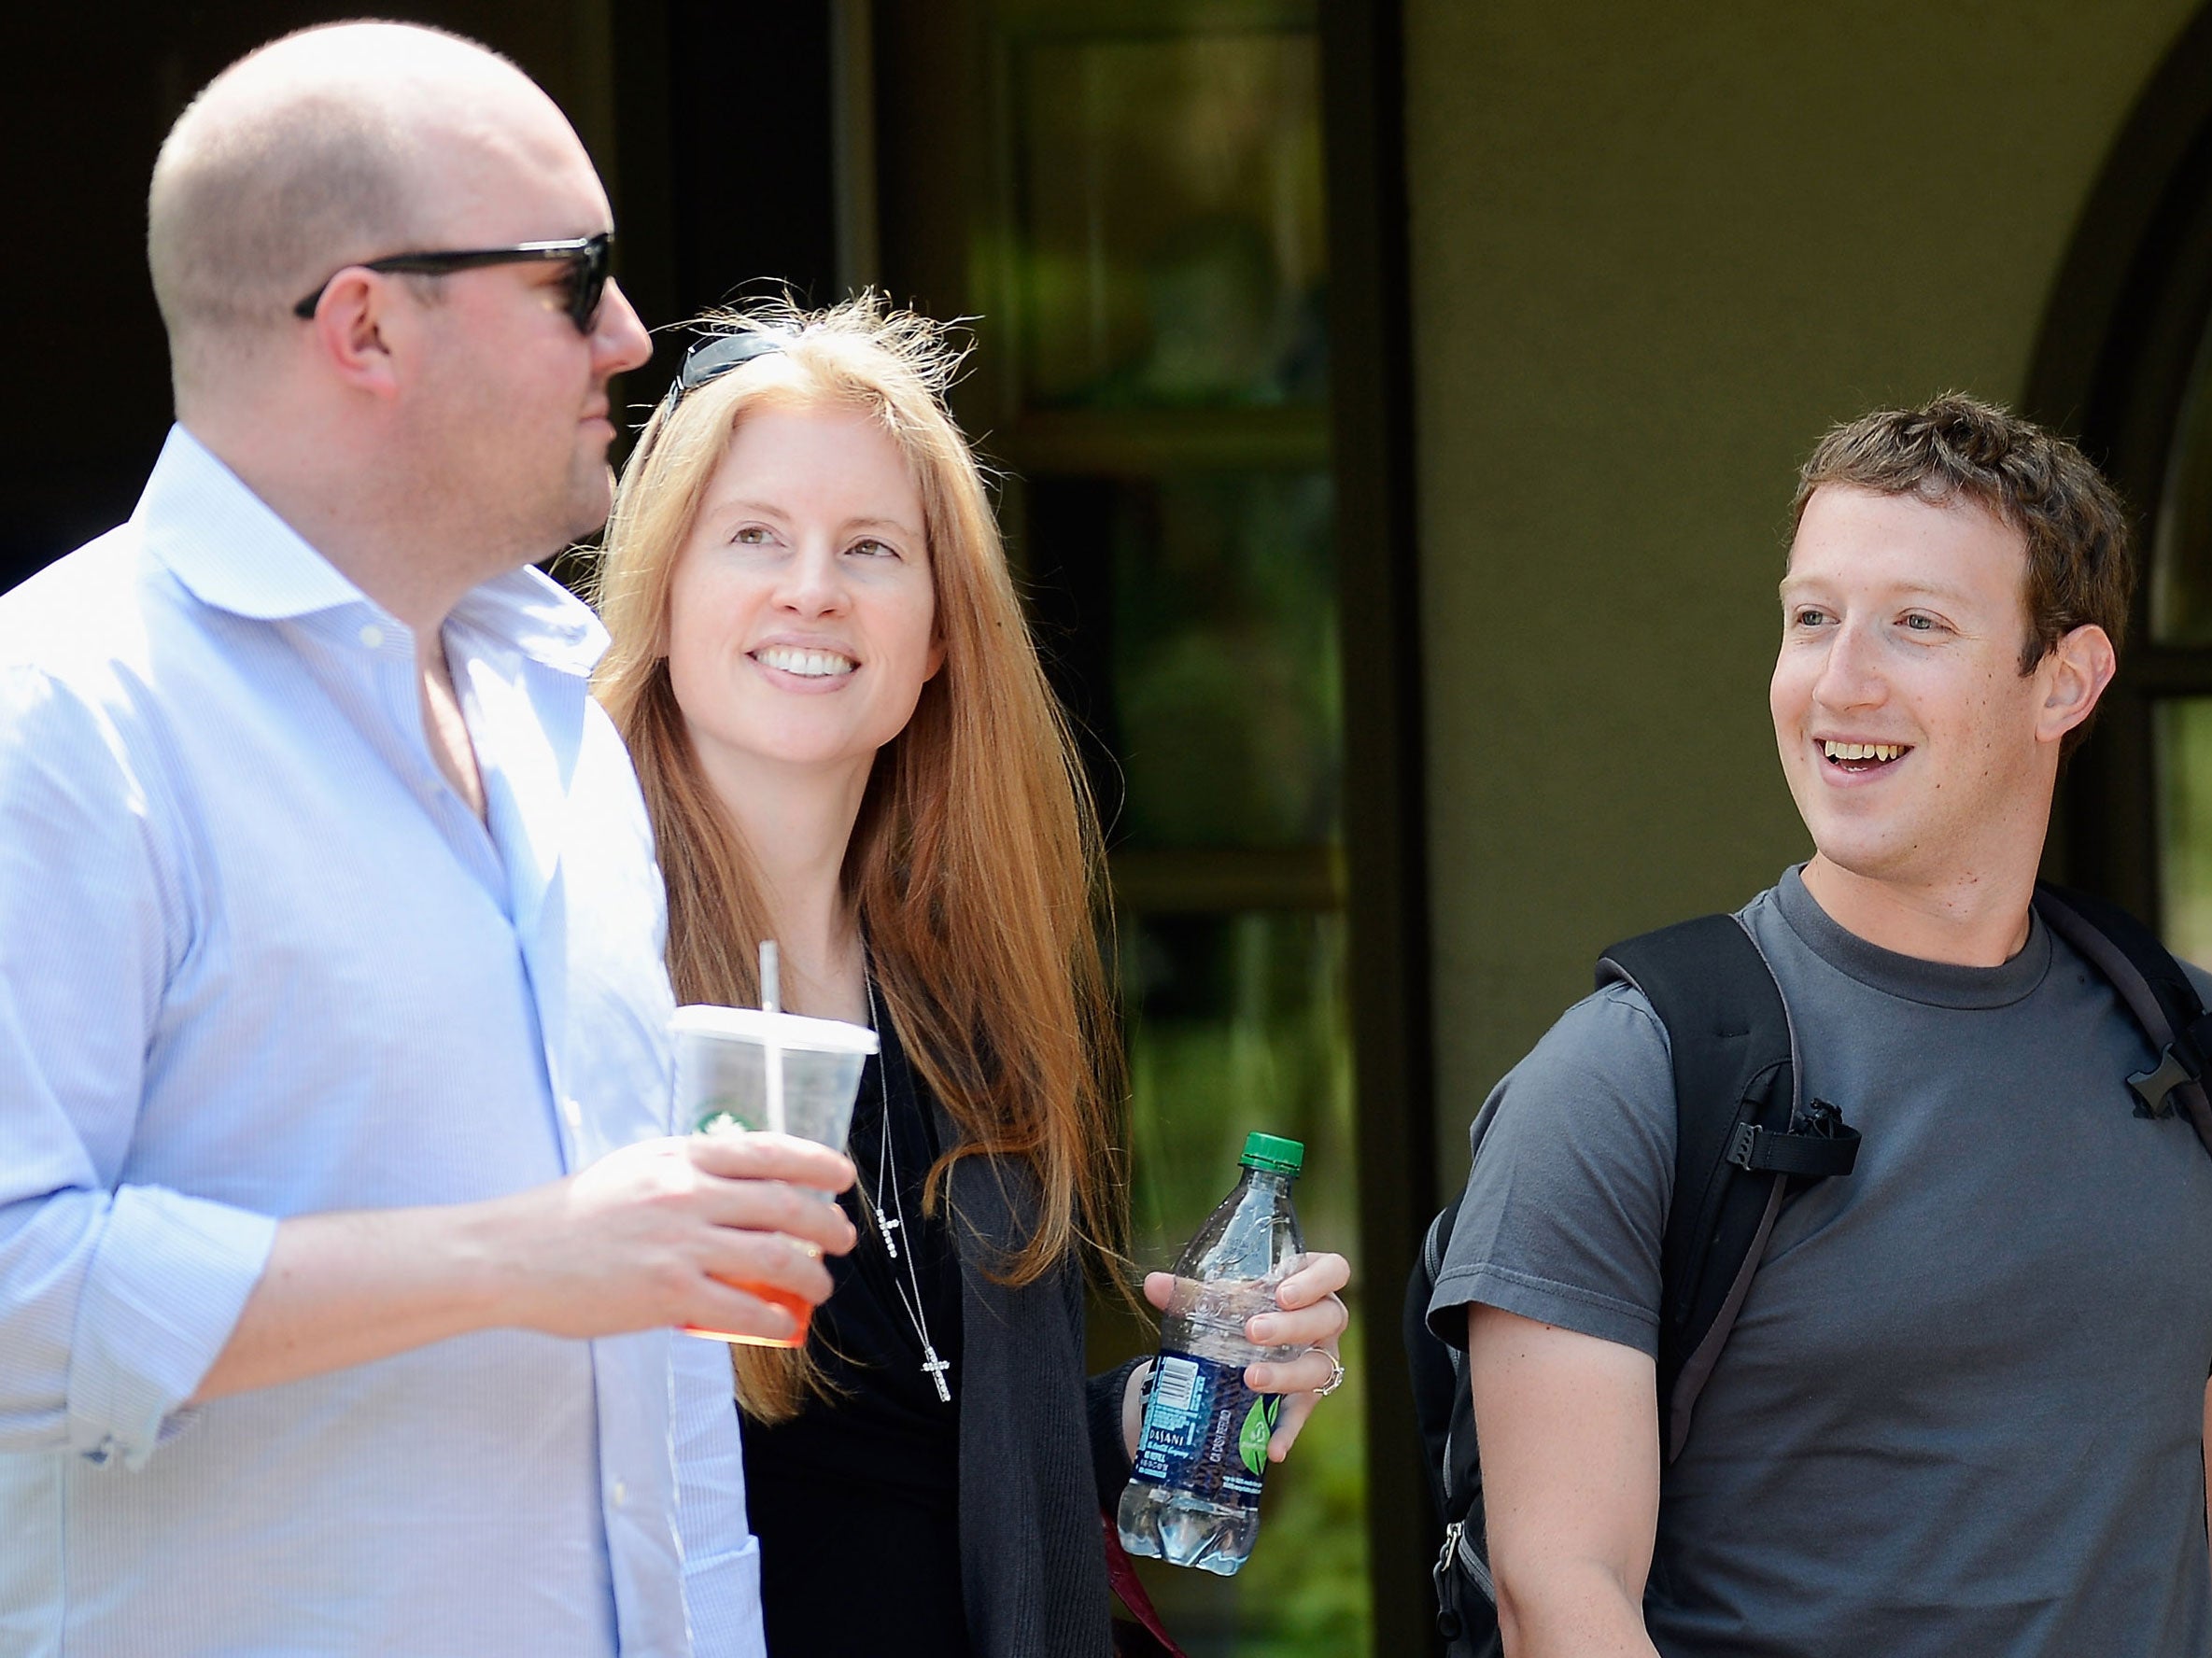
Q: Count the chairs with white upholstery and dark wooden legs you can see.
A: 0